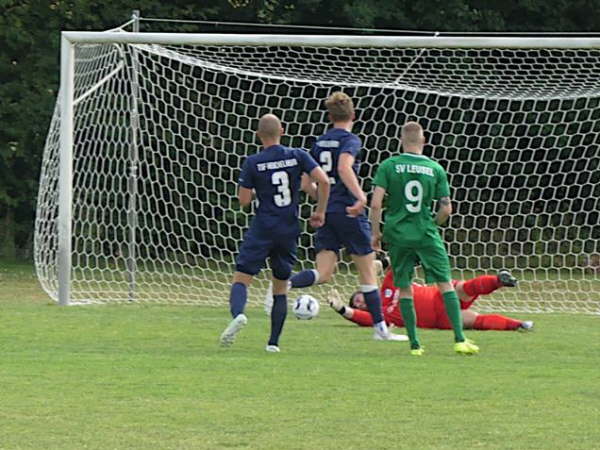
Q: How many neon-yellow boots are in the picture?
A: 2